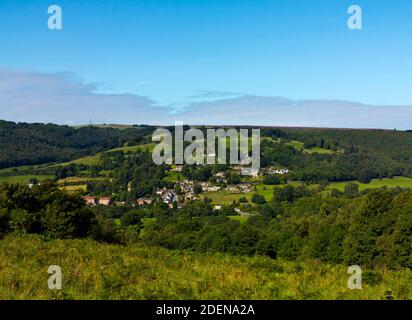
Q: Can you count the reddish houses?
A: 3